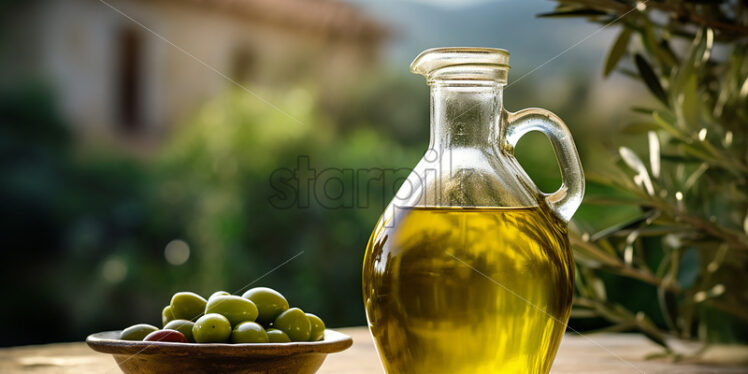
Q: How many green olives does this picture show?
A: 12